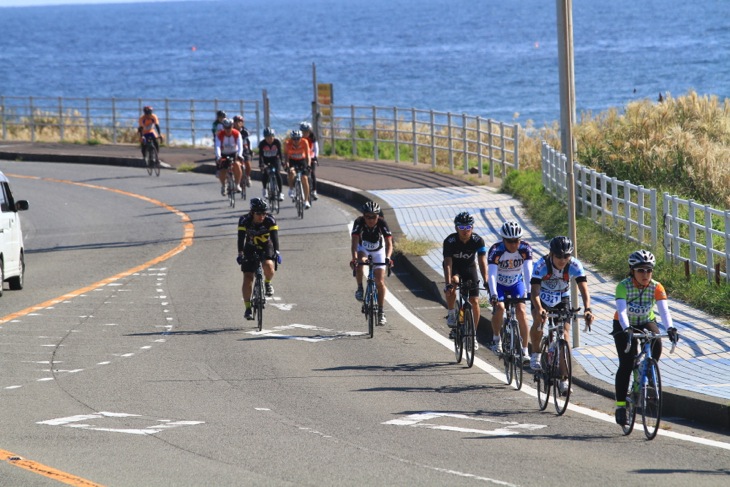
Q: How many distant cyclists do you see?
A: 7